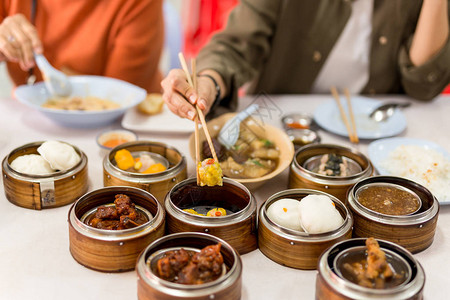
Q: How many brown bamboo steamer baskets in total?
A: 9